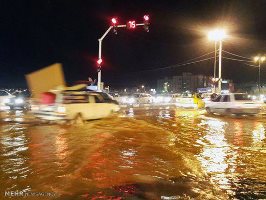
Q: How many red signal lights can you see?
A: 3